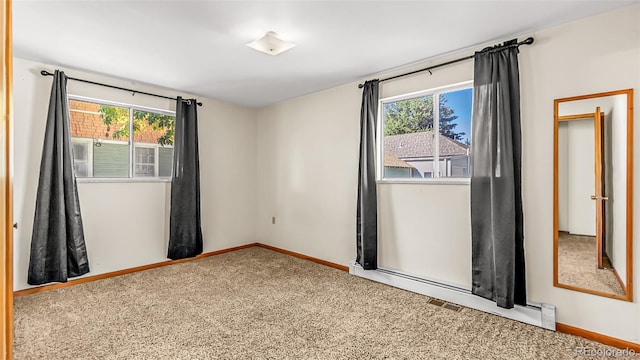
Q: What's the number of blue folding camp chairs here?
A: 0